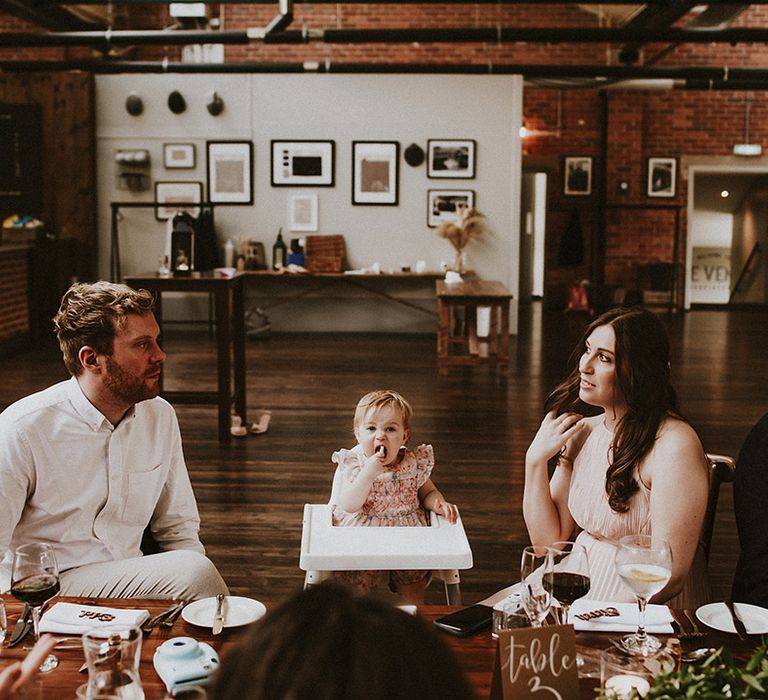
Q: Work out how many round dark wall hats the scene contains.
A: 4